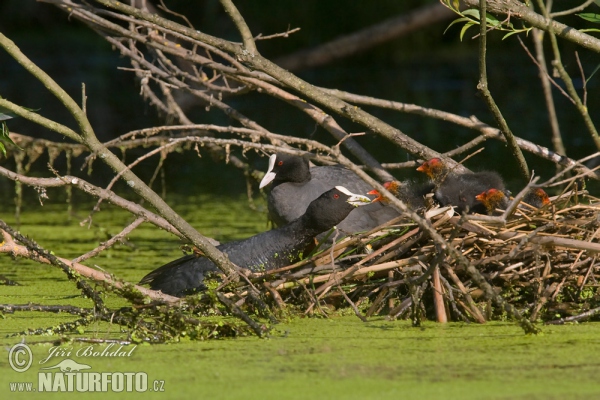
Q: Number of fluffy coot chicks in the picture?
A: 4